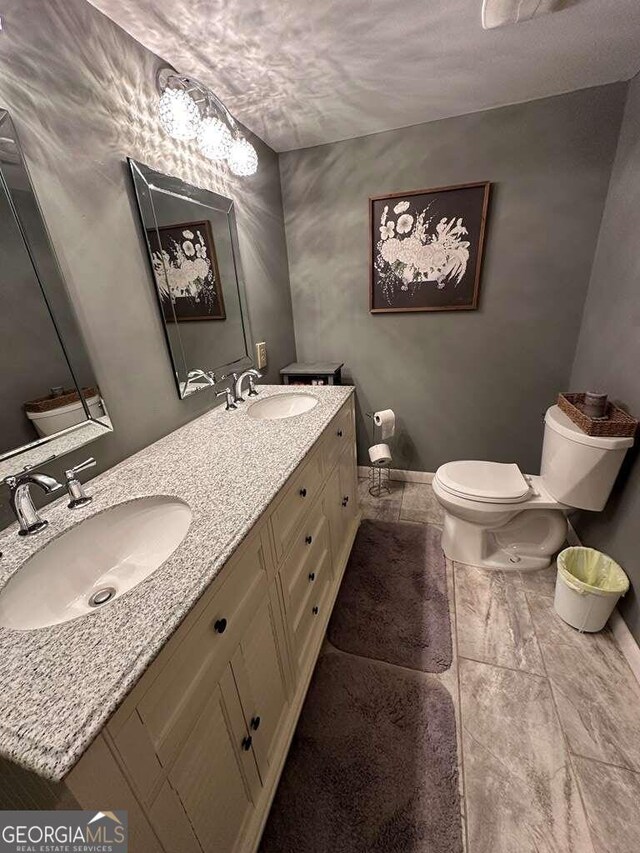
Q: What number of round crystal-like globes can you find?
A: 3